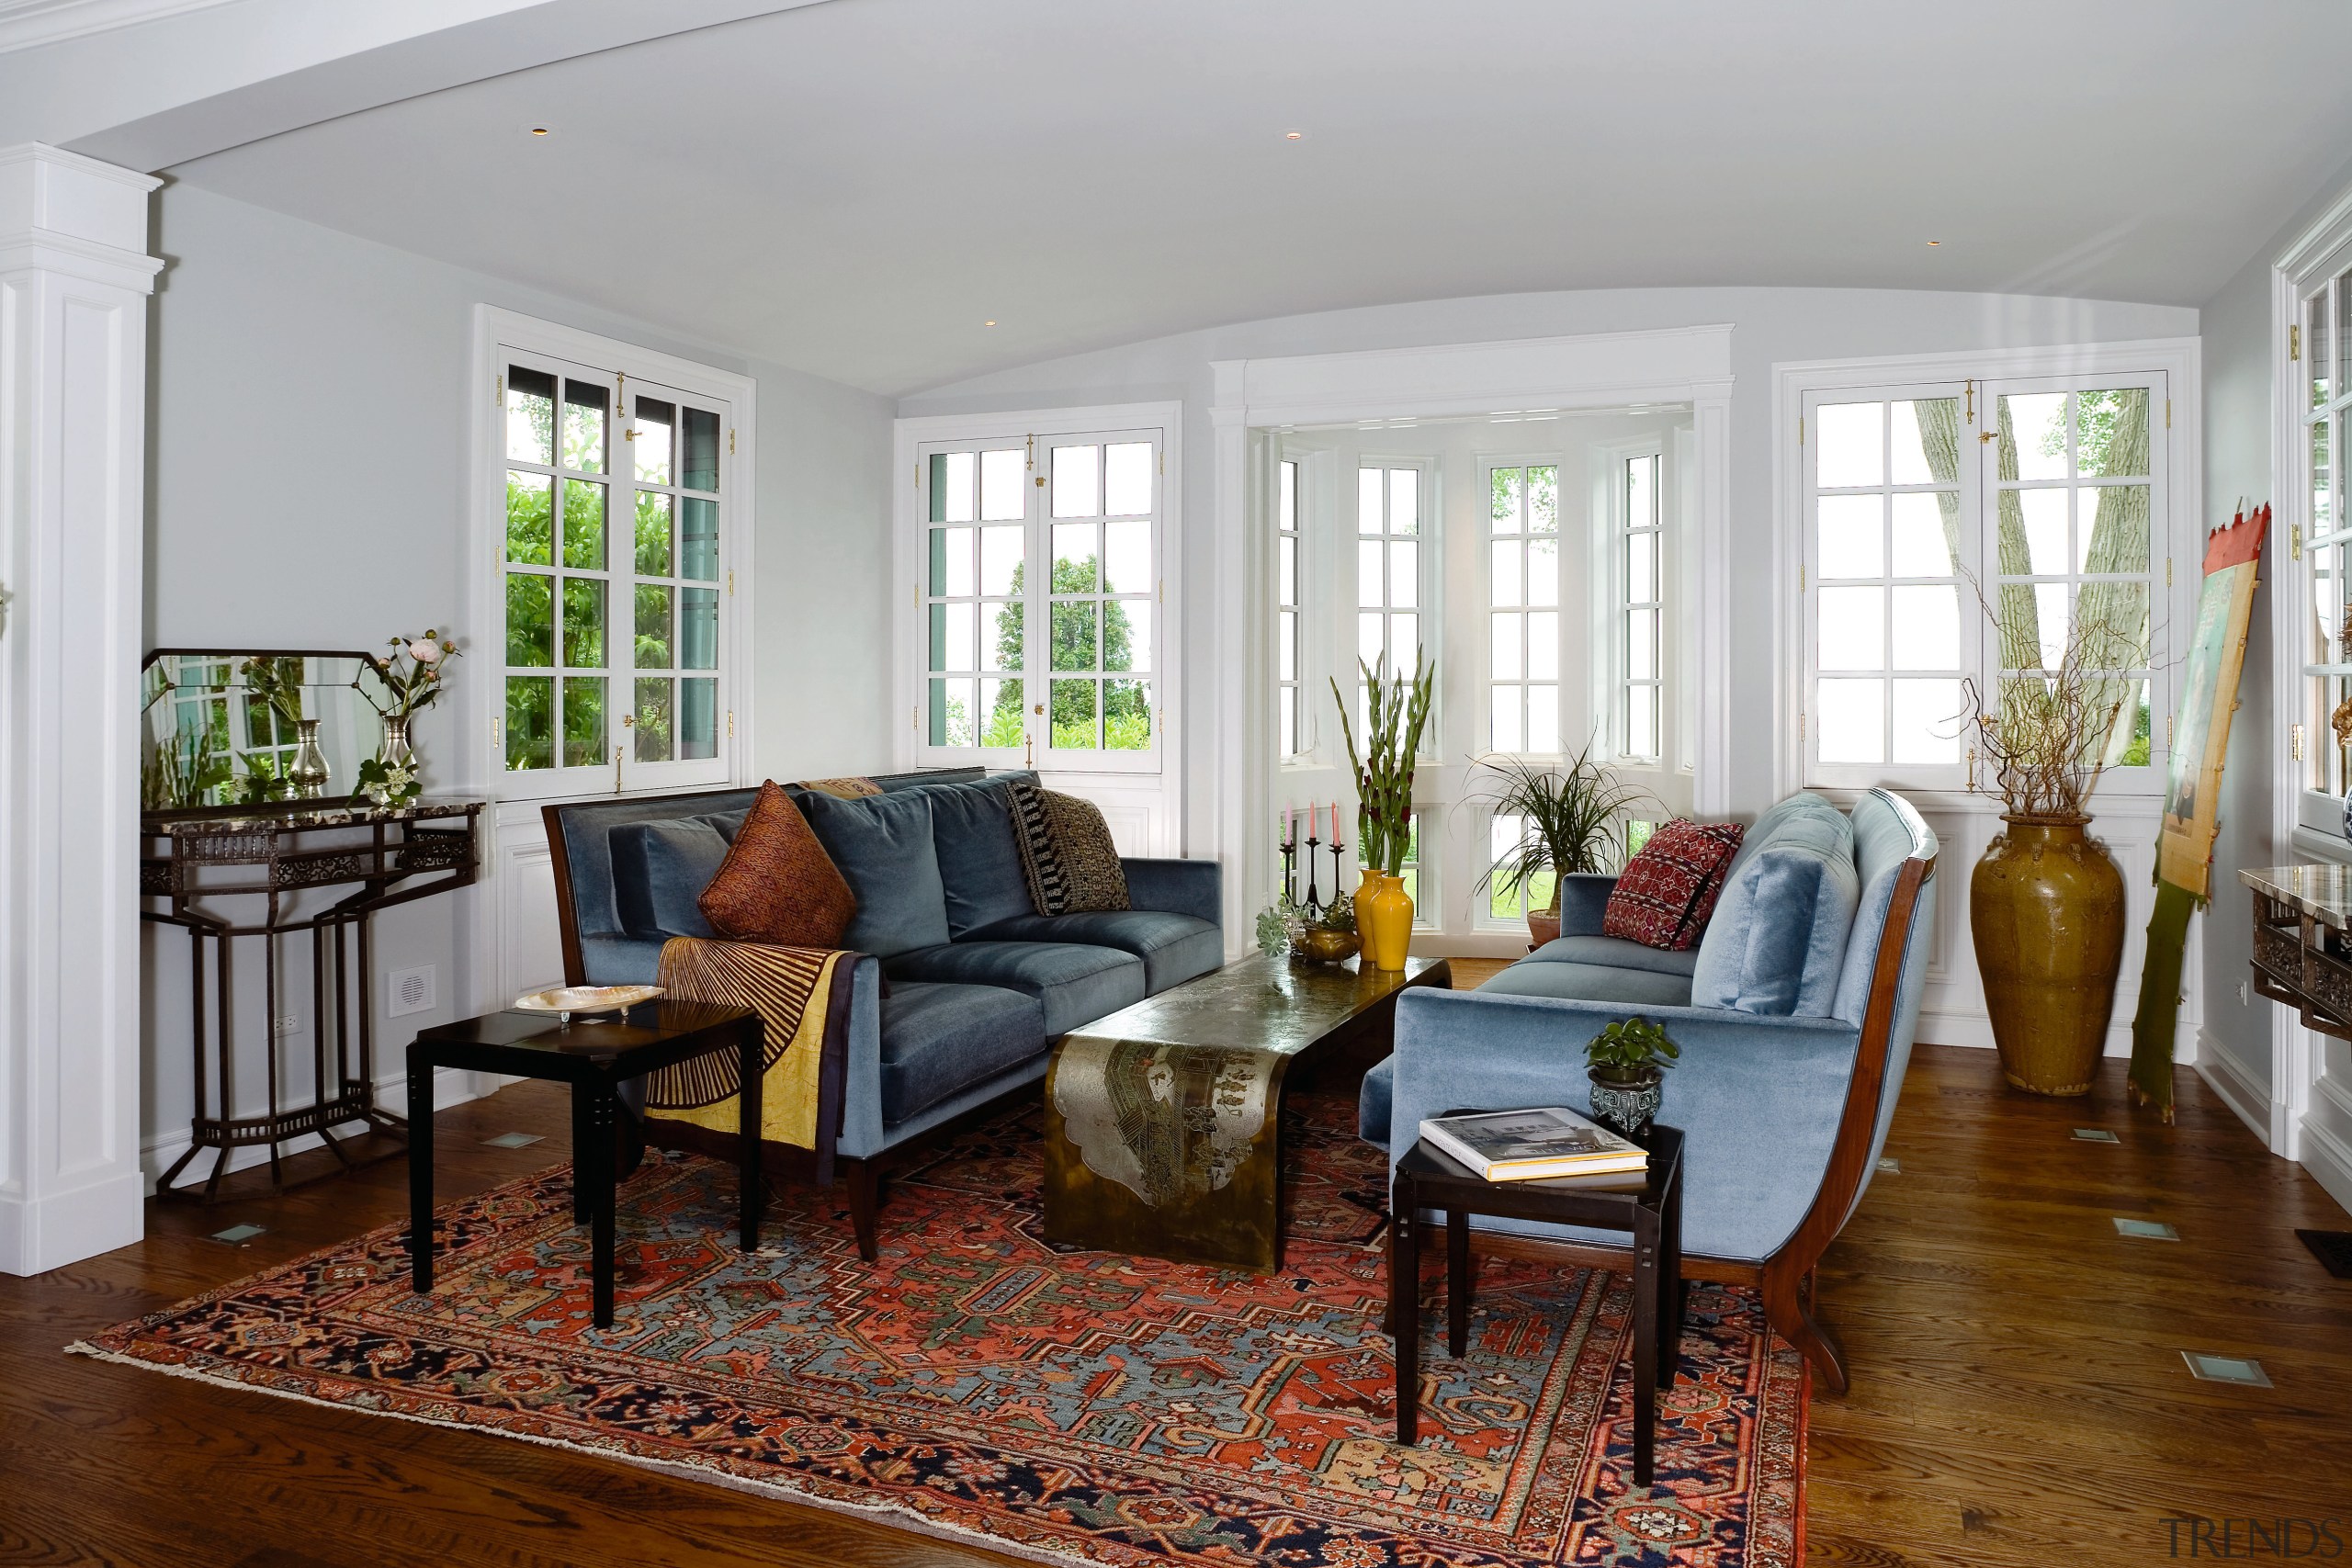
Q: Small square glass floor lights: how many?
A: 5